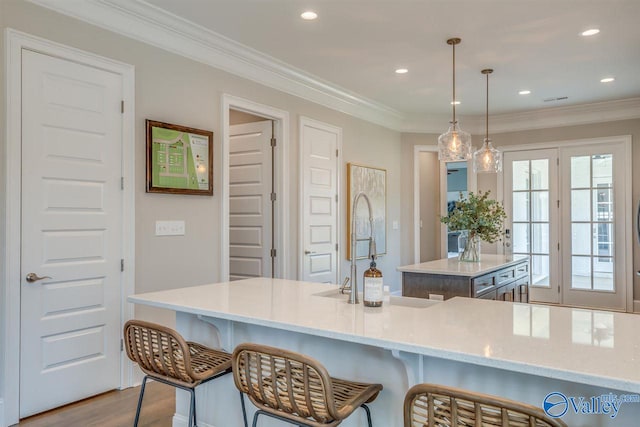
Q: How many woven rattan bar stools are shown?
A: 3